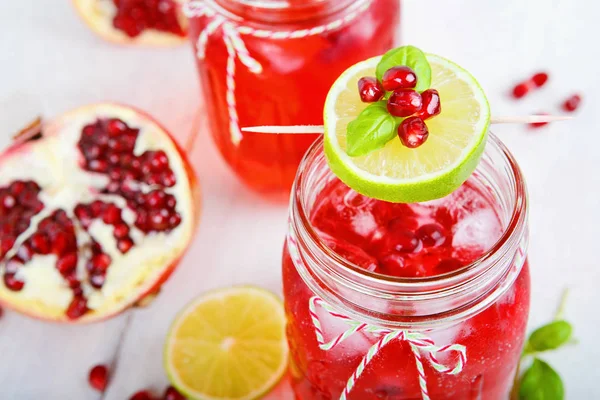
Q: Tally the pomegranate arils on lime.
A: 5